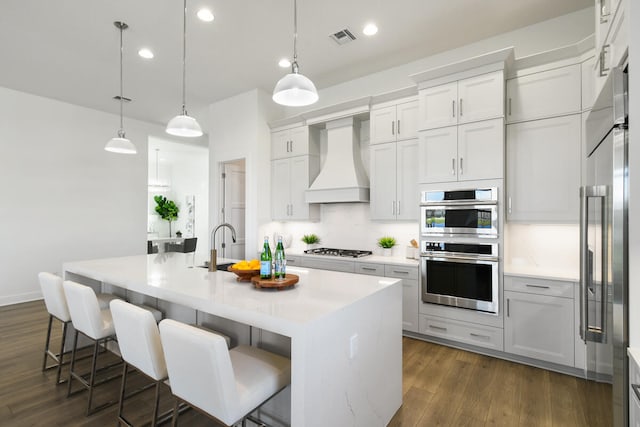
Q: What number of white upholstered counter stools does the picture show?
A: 4